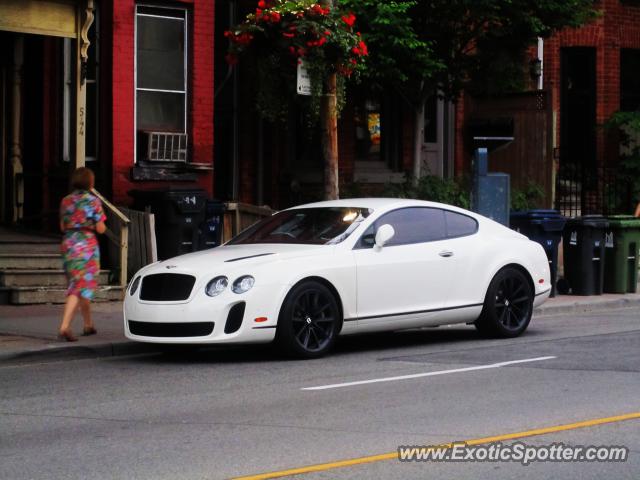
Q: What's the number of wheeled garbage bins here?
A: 5